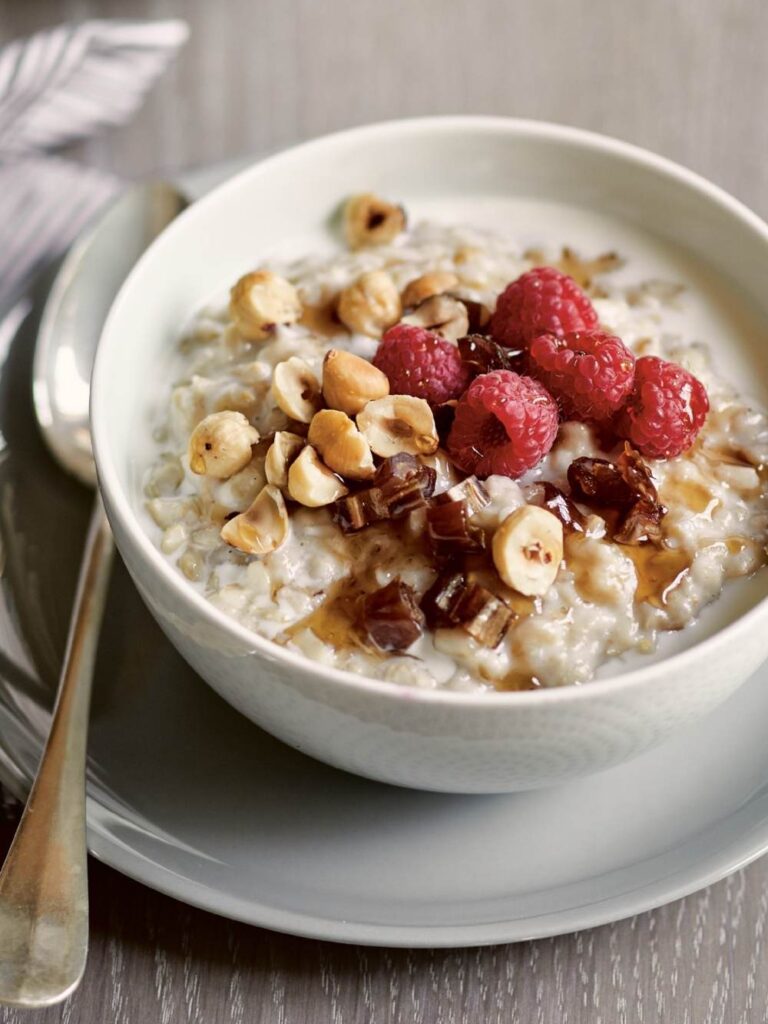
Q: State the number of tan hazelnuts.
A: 14